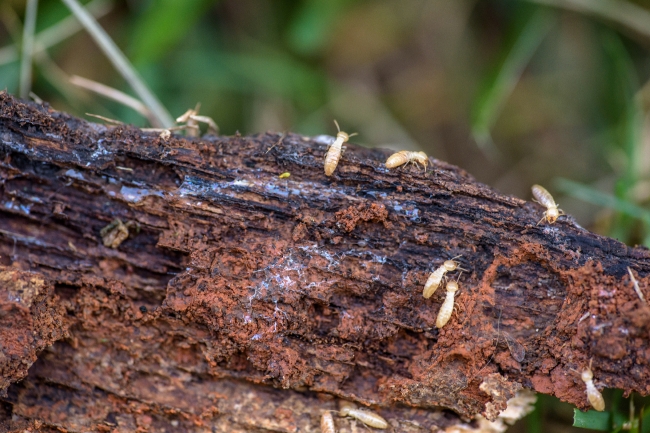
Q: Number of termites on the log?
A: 8